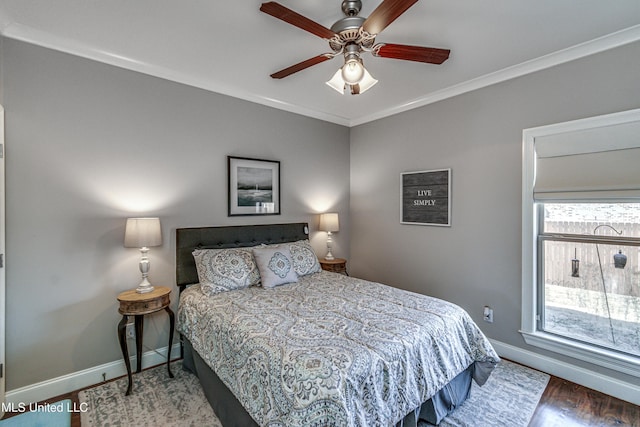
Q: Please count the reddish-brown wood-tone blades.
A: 5